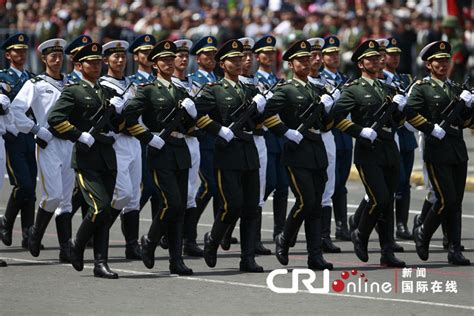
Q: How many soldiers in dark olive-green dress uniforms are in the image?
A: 6